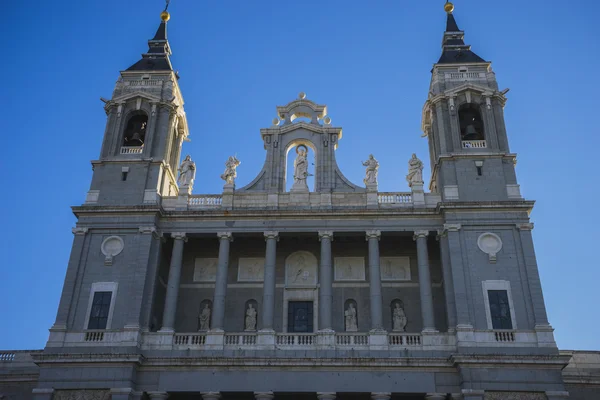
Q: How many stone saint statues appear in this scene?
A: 9